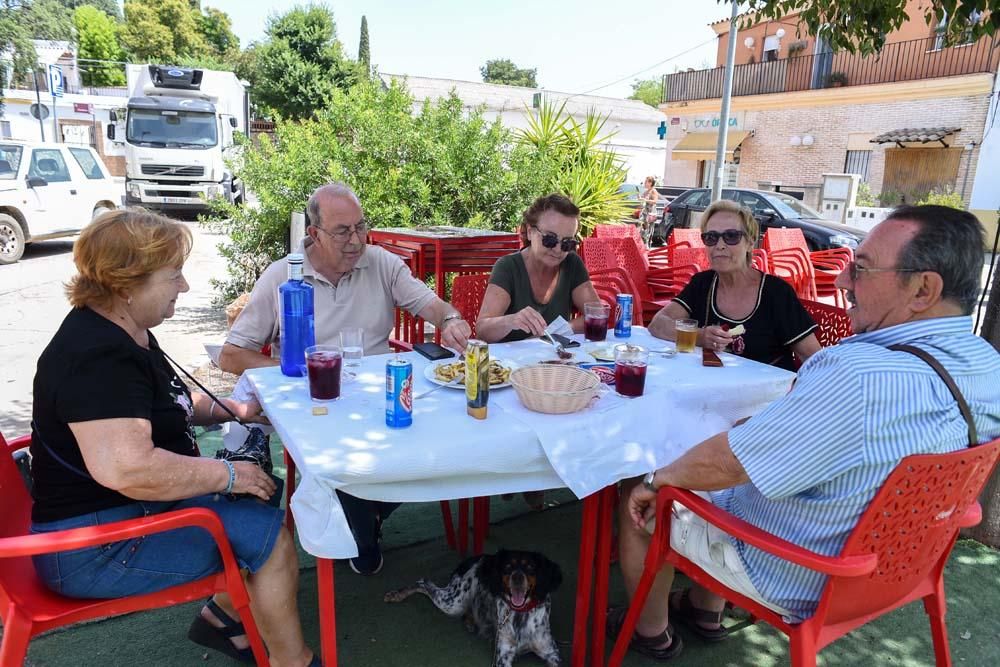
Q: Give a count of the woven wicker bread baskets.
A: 1